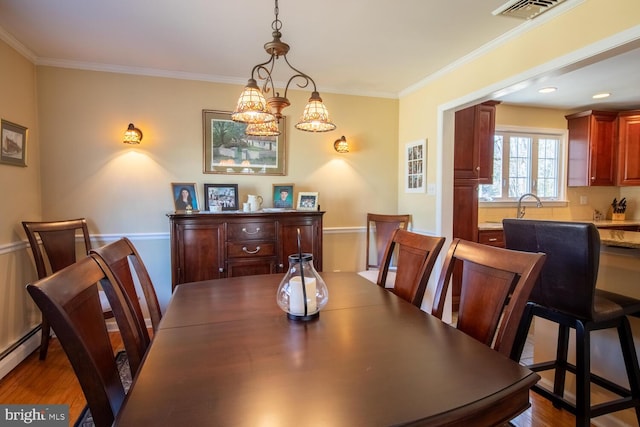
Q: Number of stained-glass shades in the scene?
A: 5